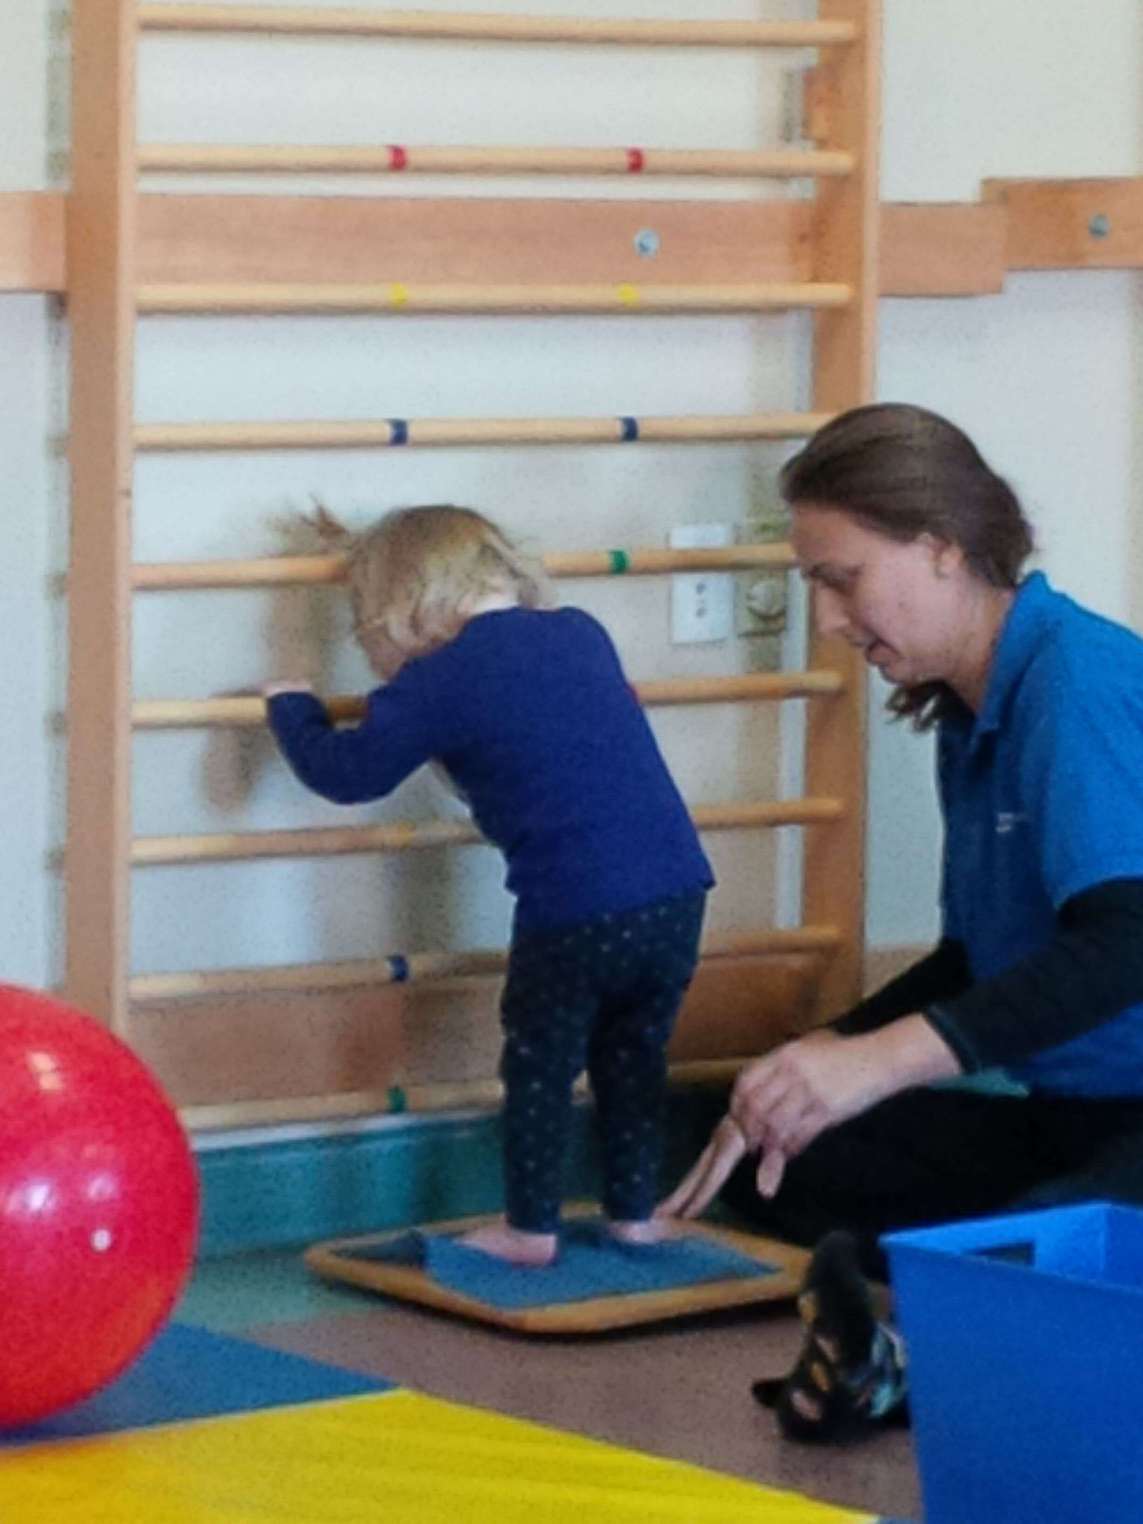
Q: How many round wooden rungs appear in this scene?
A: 9